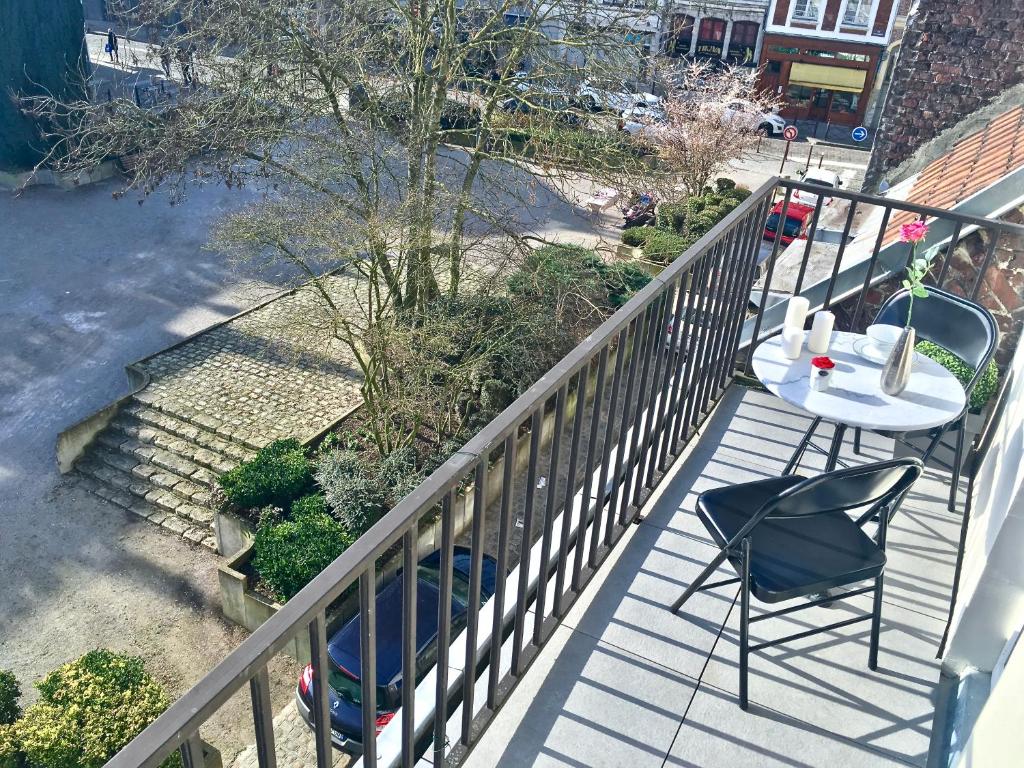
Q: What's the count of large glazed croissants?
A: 0